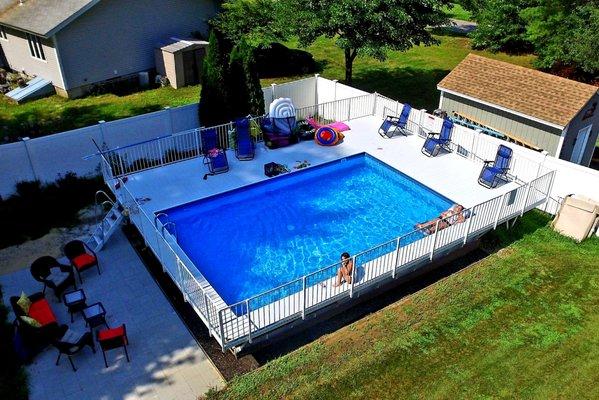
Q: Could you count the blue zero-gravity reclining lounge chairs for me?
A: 5